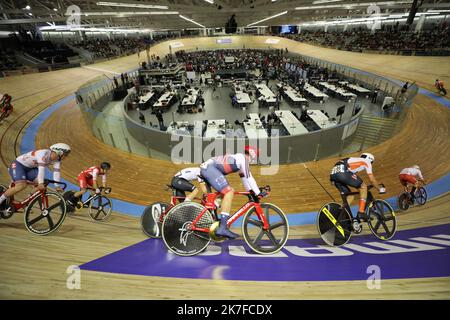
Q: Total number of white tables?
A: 14